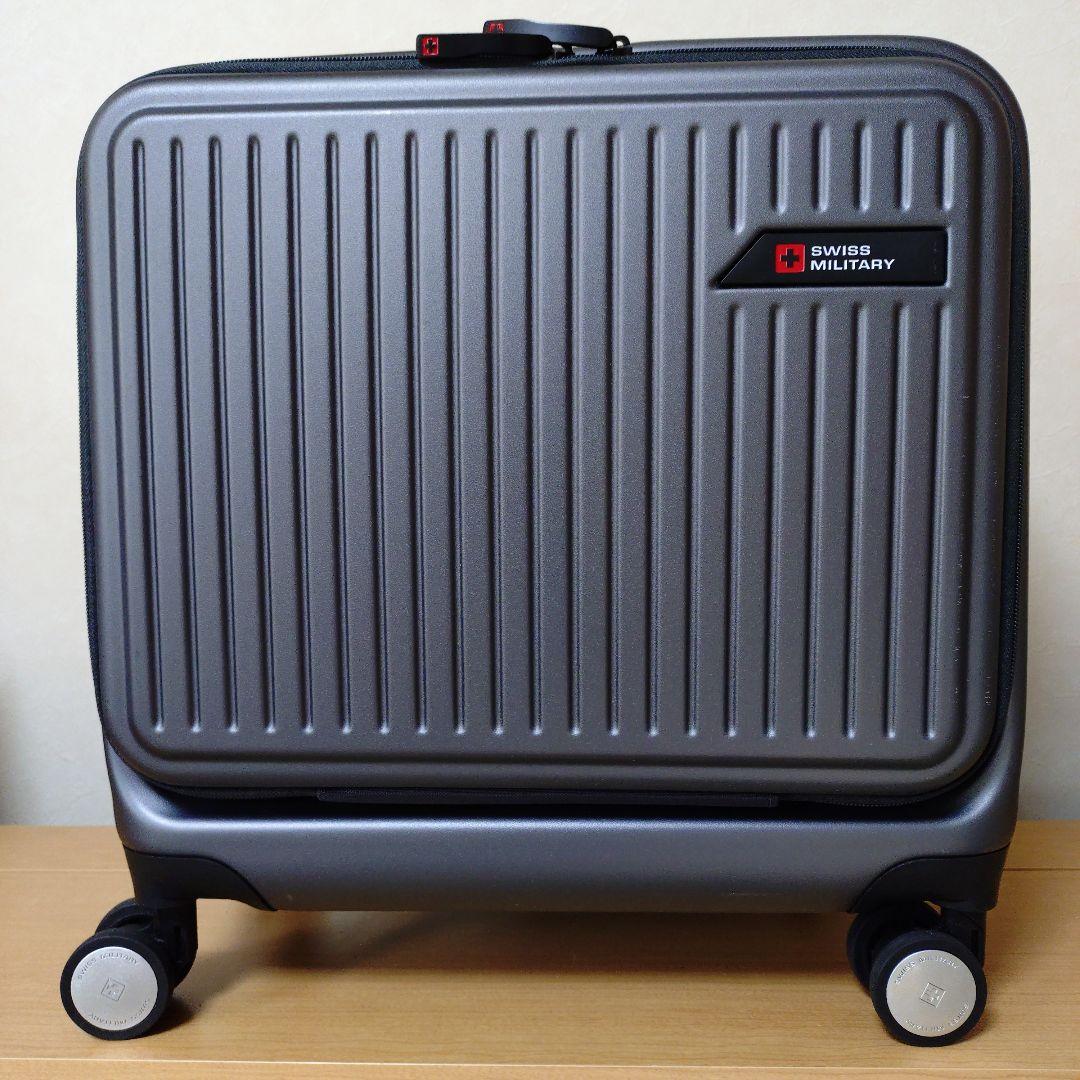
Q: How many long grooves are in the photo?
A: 15